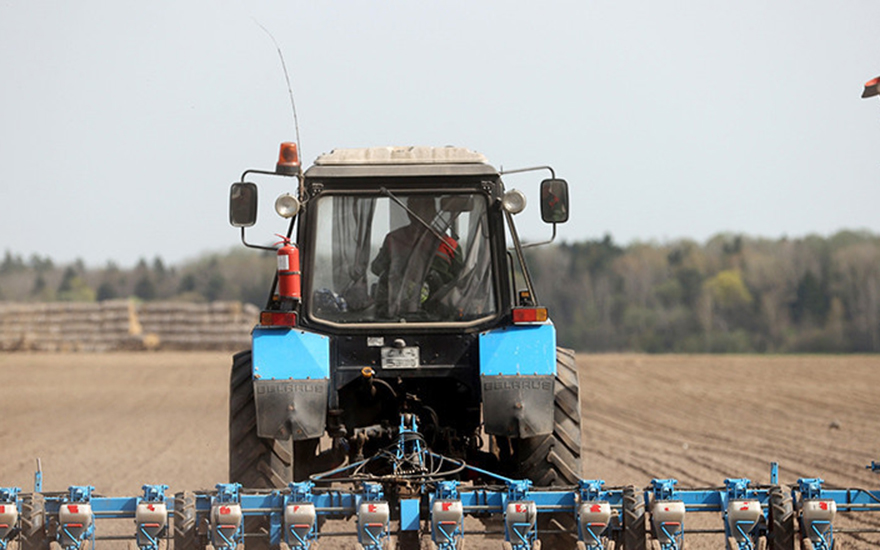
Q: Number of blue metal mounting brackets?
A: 12